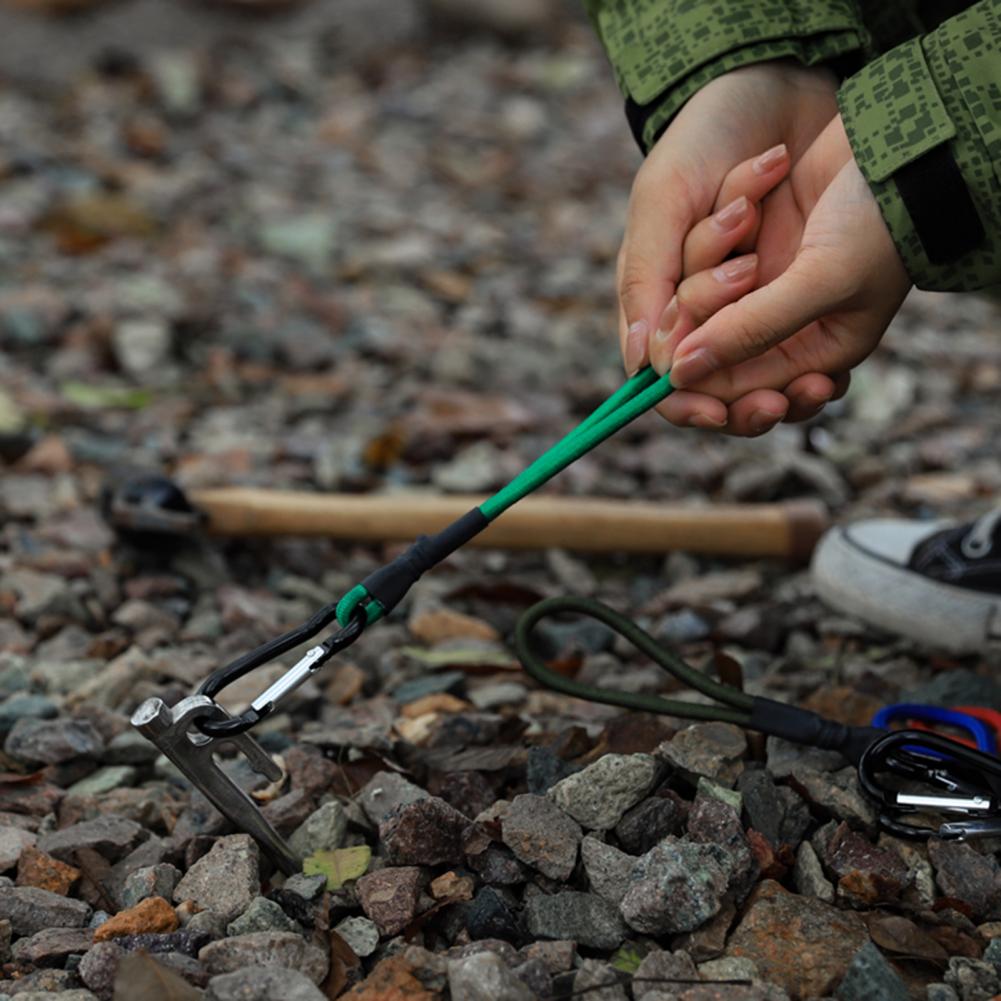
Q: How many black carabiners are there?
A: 3